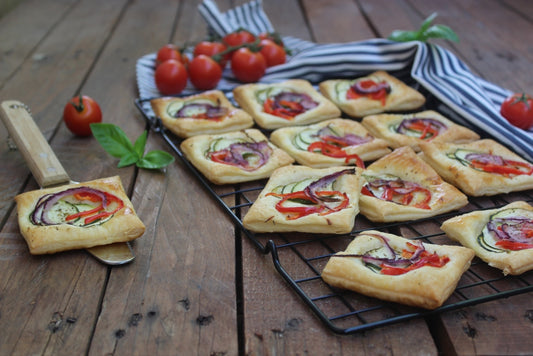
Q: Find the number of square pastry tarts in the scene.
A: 12